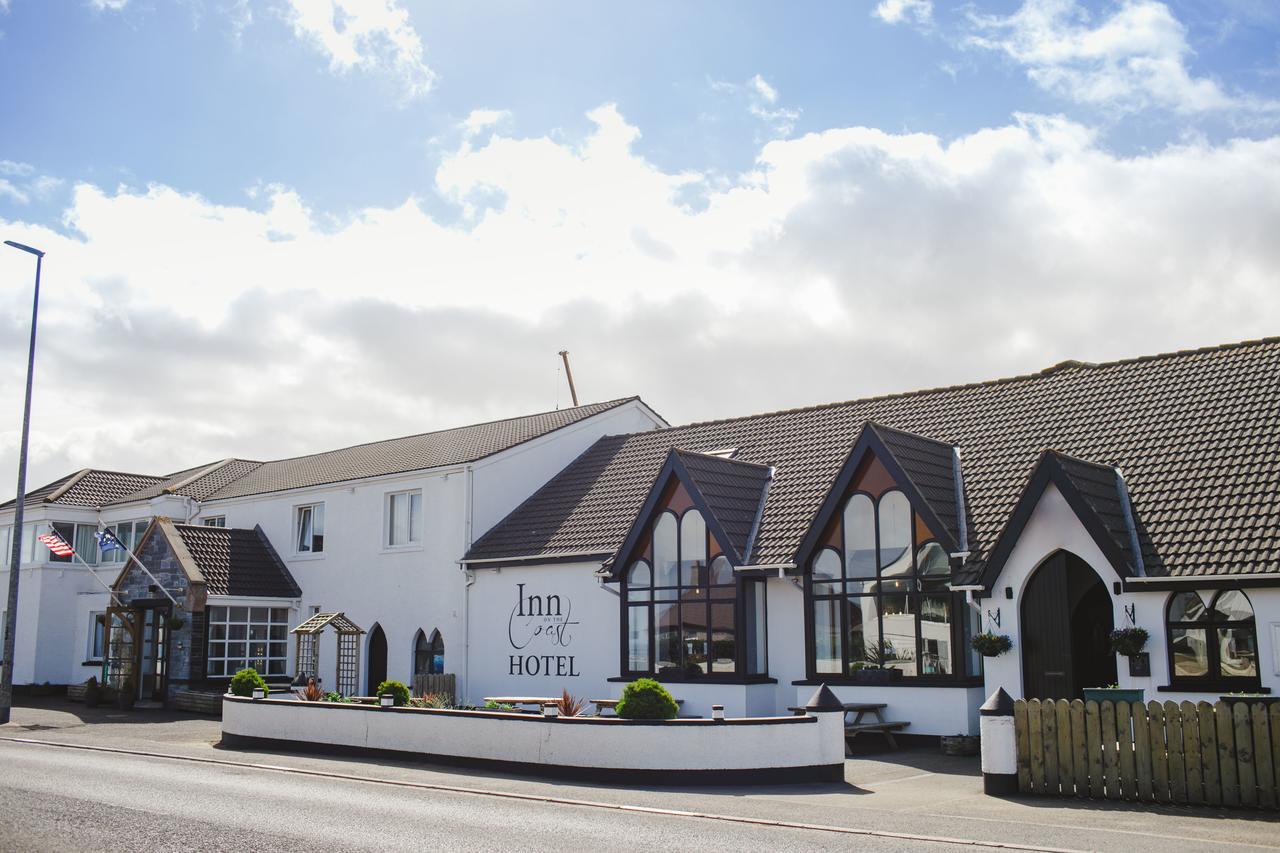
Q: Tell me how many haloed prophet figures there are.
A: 0